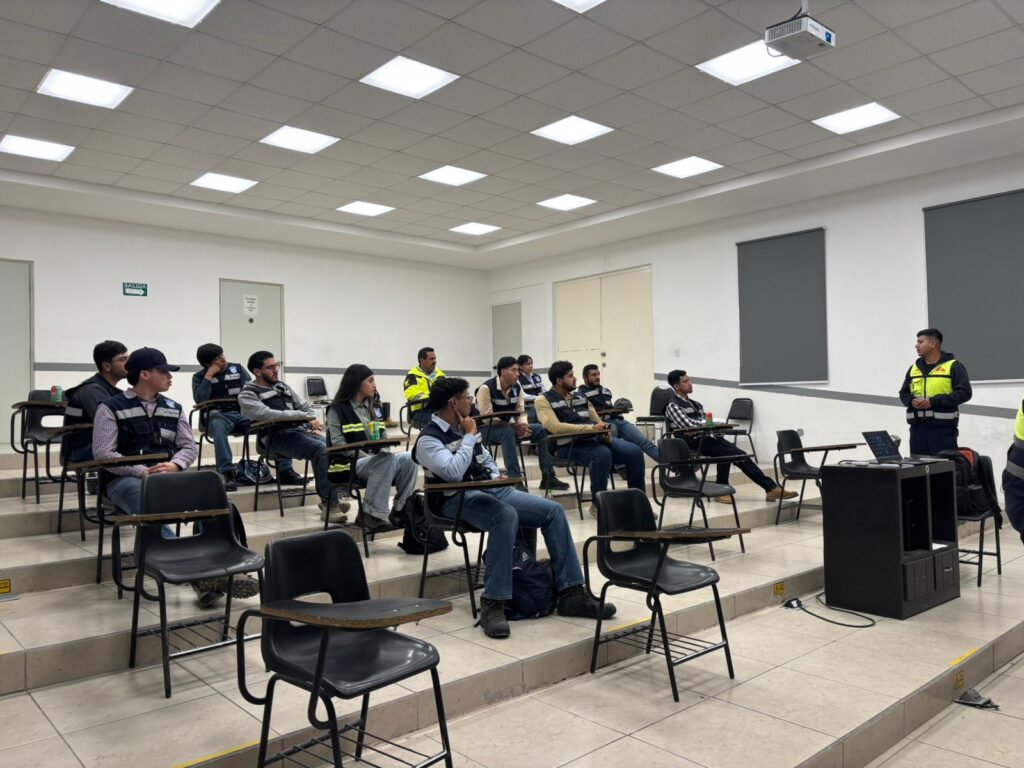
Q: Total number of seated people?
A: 12